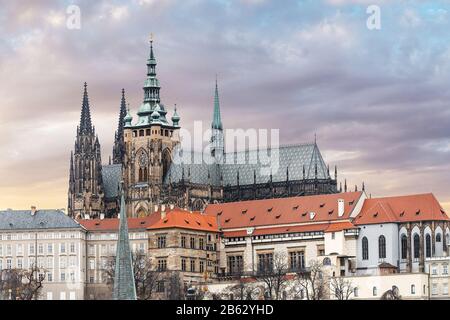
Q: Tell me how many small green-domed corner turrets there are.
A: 3